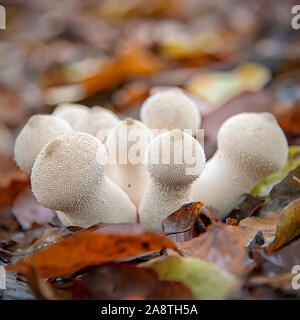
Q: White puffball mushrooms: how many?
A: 8